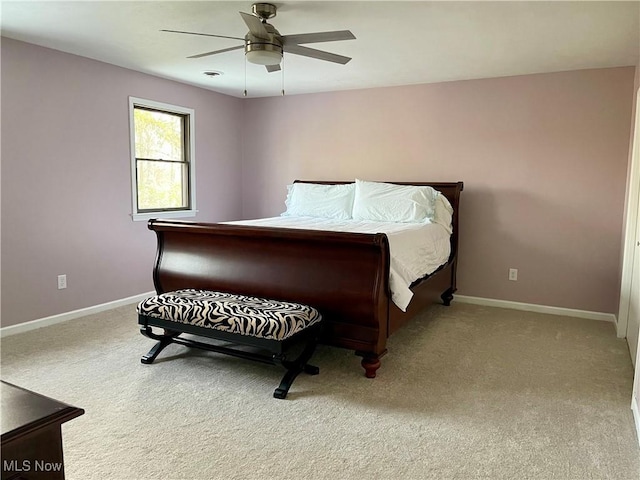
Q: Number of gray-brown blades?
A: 6